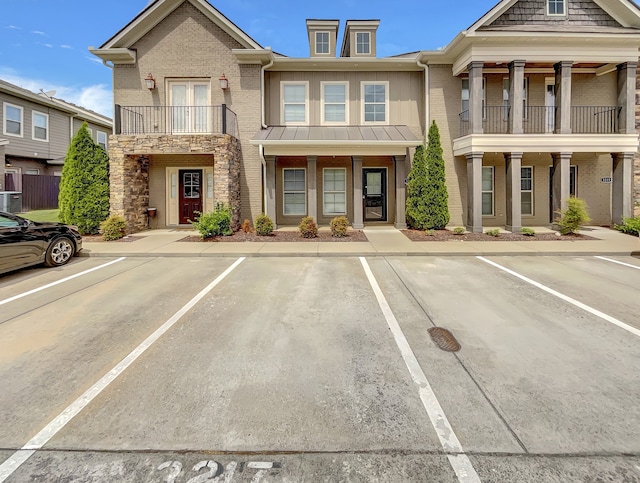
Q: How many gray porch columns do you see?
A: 12